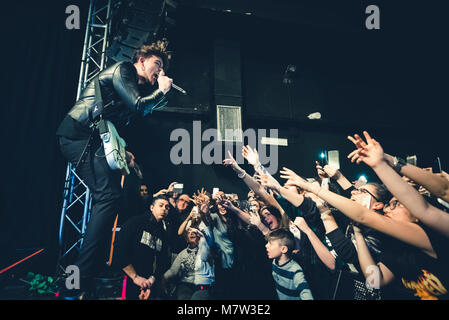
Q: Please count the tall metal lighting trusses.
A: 1